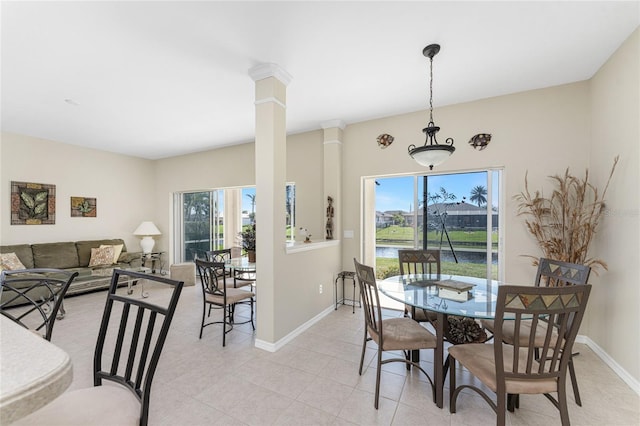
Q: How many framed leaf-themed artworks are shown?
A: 2